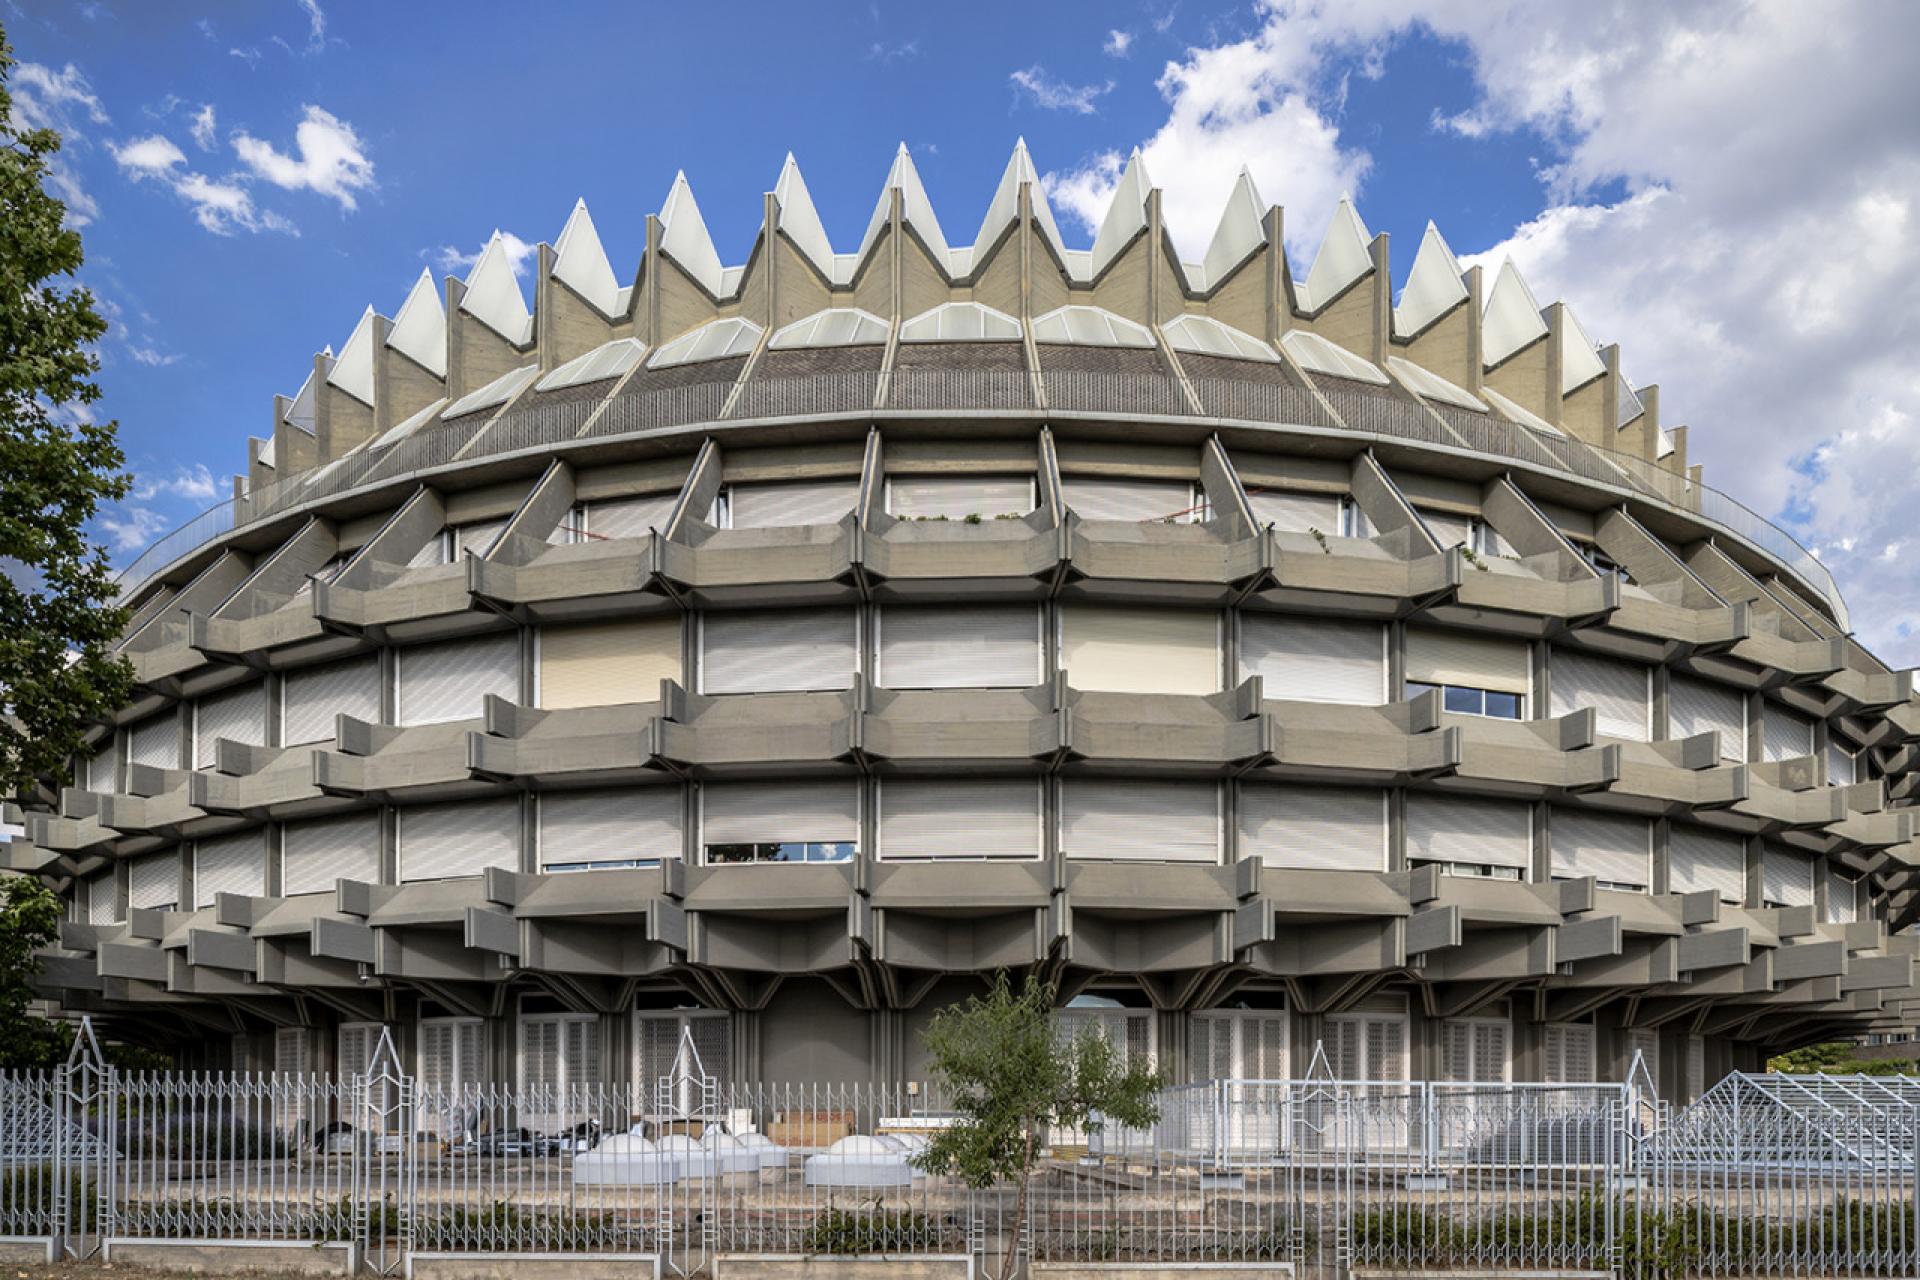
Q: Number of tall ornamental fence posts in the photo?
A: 5